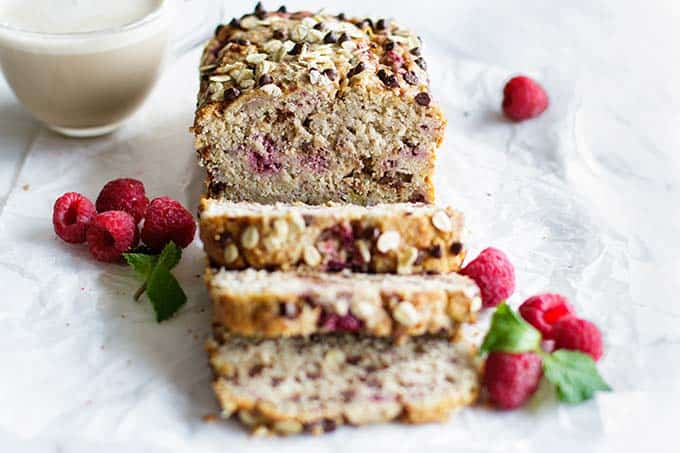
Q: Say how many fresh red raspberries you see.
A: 9